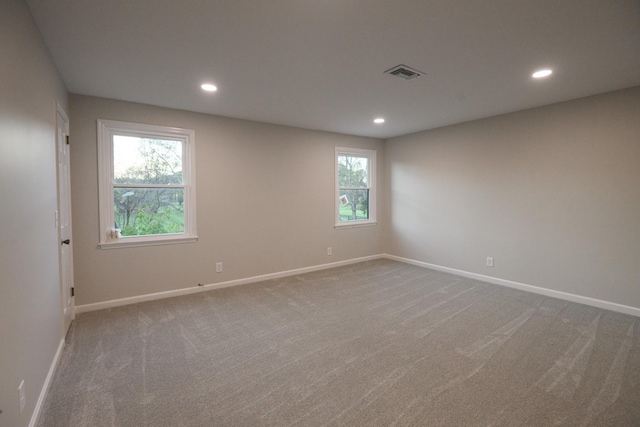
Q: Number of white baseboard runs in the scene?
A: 3